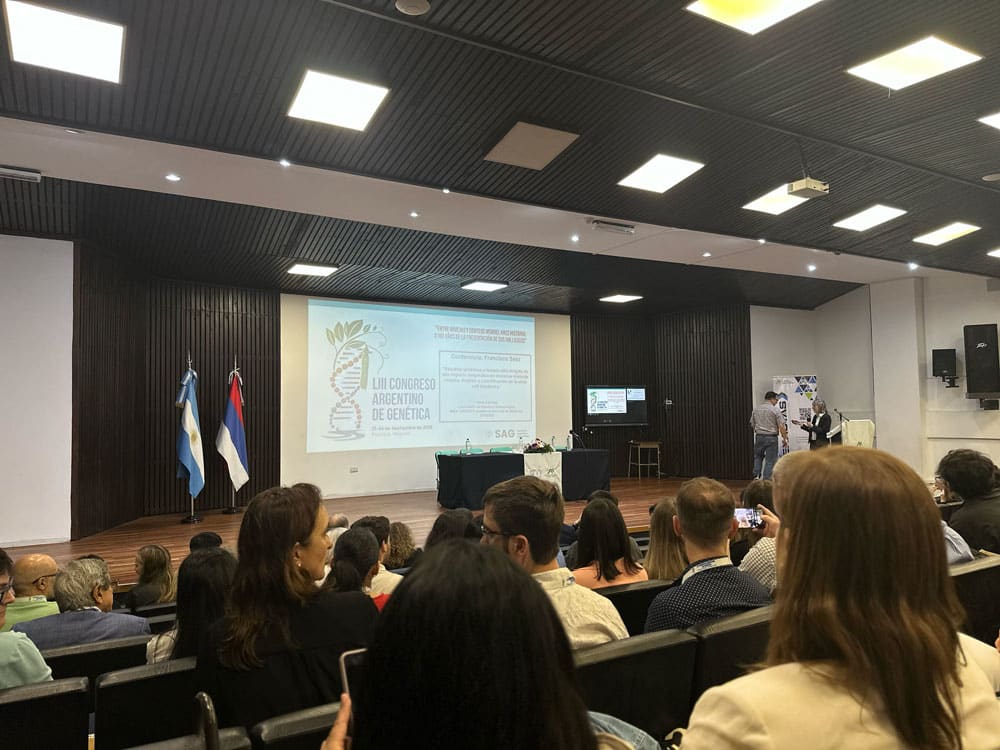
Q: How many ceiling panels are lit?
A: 13